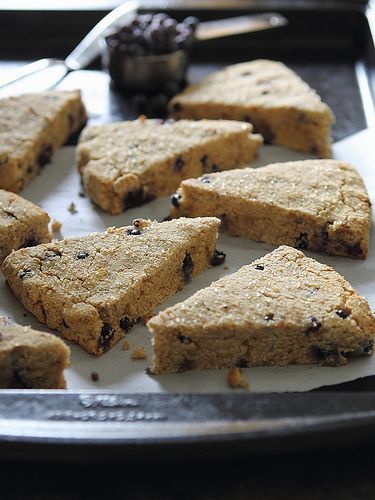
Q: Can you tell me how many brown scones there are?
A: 8